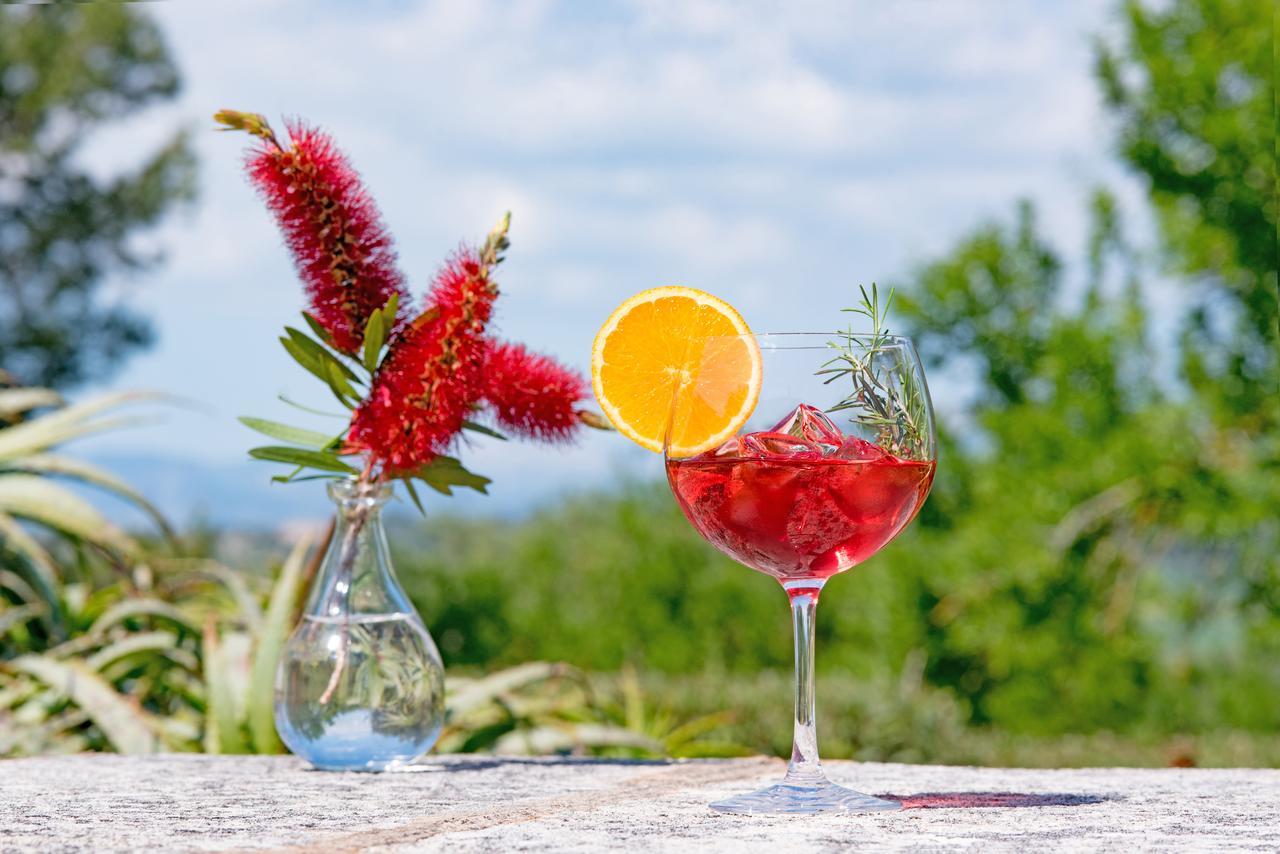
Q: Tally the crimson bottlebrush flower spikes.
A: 3